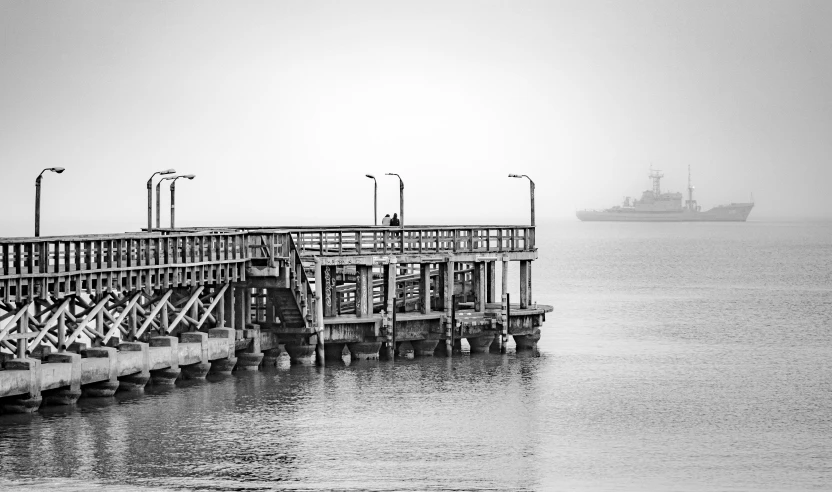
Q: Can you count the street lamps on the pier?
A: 7